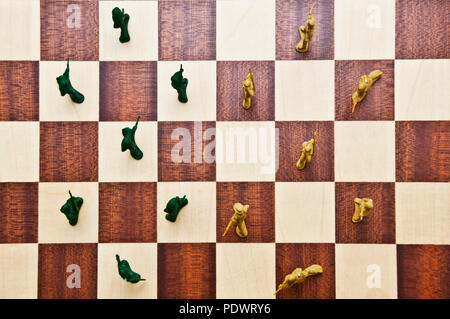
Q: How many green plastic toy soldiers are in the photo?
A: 7